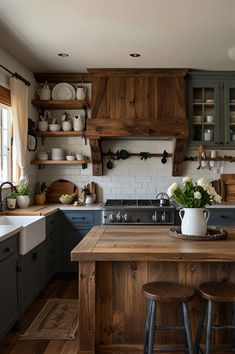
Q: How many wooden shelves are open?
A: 3